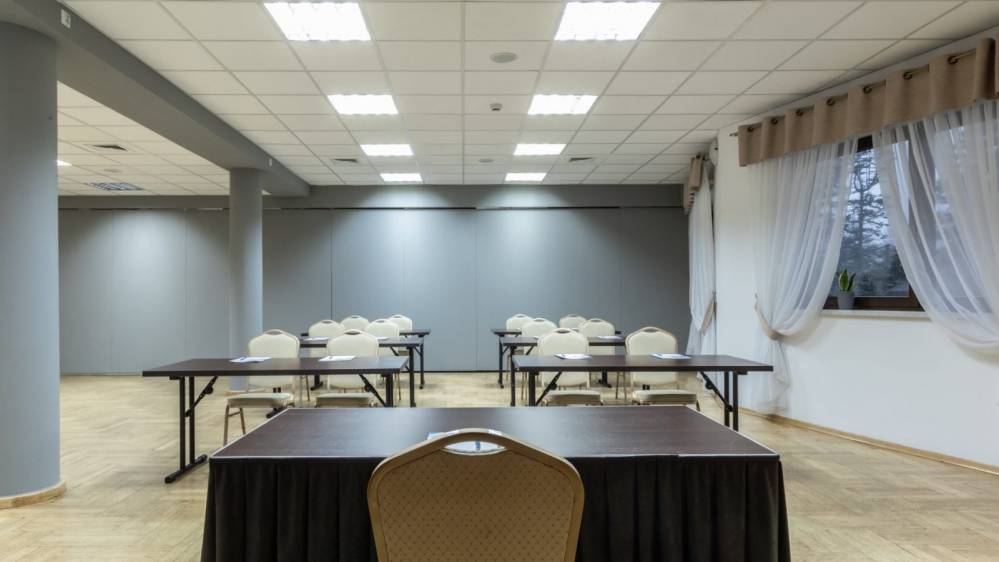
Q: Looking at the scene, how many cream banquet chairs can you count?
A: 12